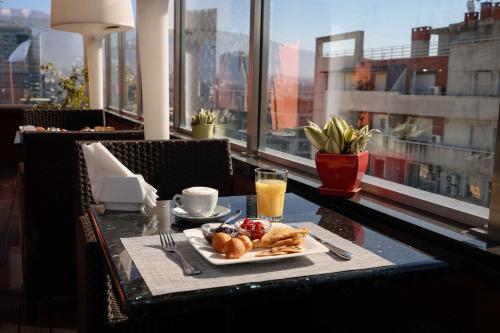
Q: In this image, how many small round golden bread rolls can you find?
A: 3